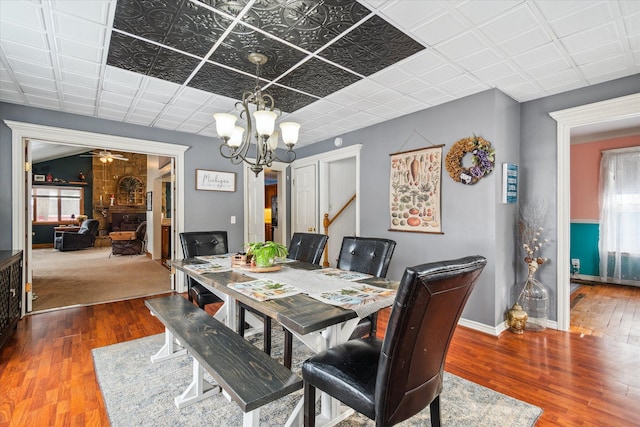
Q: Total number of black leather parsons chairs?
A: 4